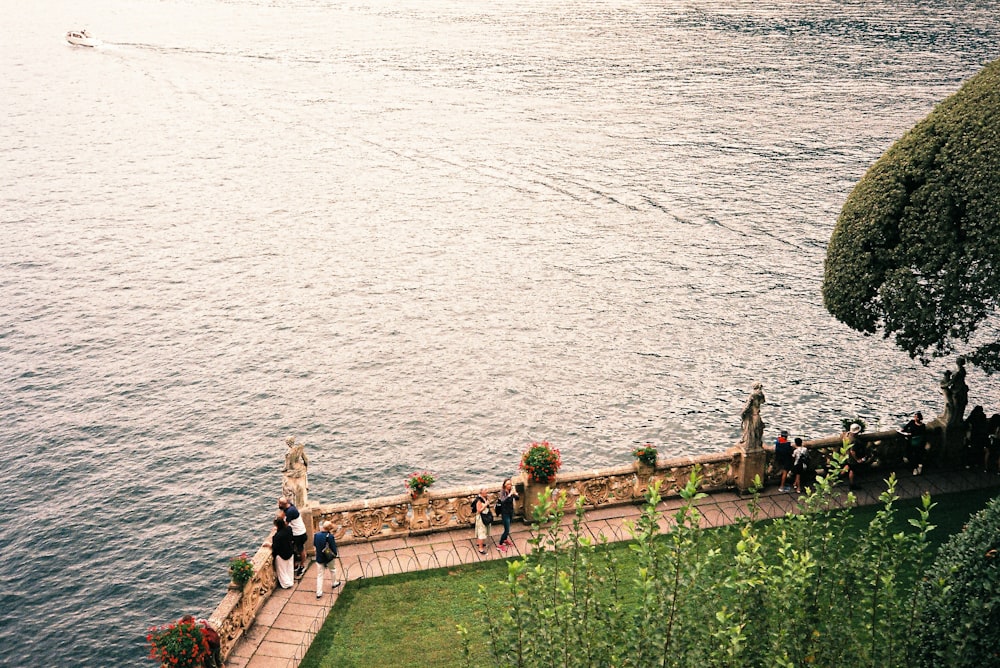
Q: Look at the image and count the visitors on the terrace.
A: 11